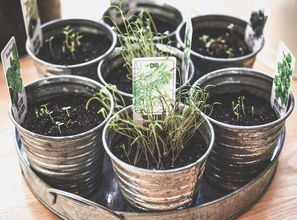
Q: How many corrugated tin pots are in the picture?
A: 7